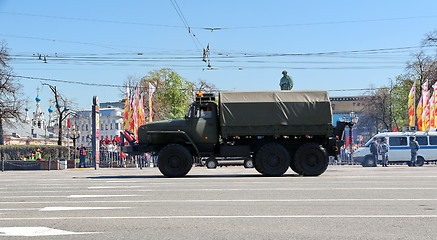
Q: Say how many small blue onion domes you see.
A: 5